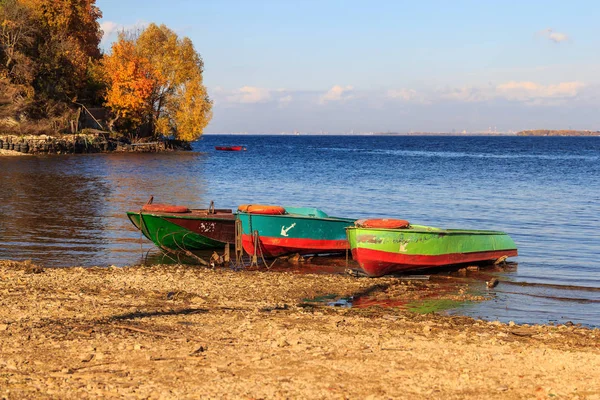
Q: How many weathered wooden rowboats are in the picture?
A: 3